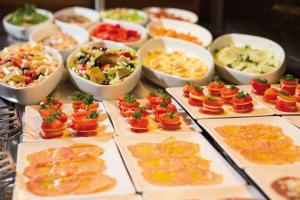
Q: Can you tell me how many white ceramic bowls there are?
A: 11